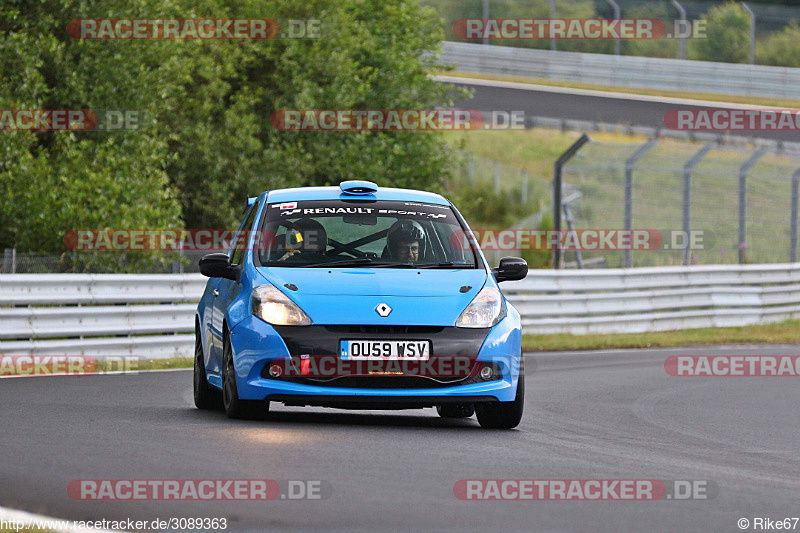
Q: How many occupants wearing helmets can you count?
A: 2